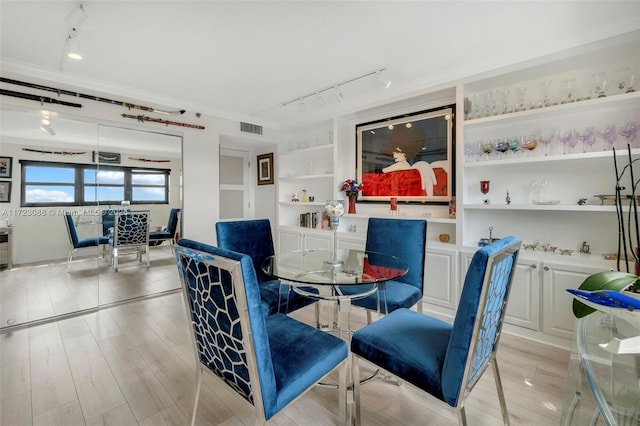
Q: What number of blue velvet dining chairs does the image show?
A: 4